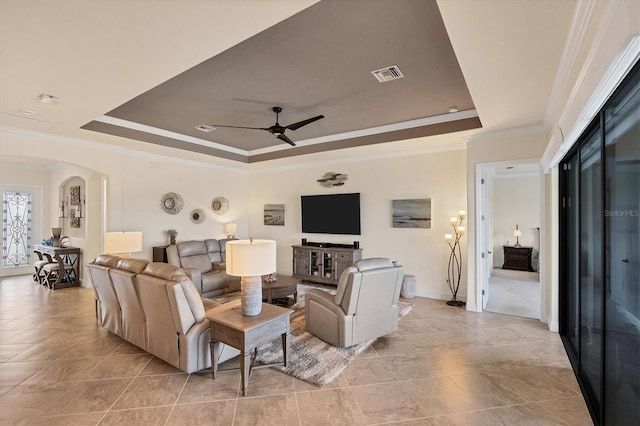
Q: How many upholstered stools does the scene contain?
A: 2